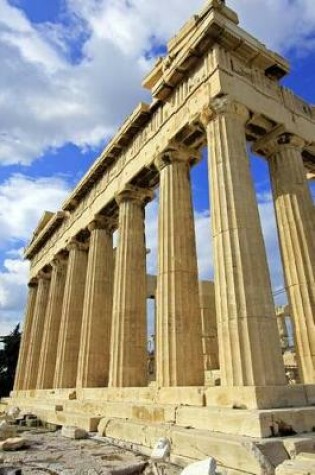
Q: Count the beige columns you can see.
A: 9